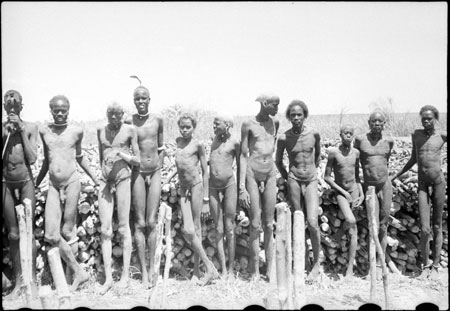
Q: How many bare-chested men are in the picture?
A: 11